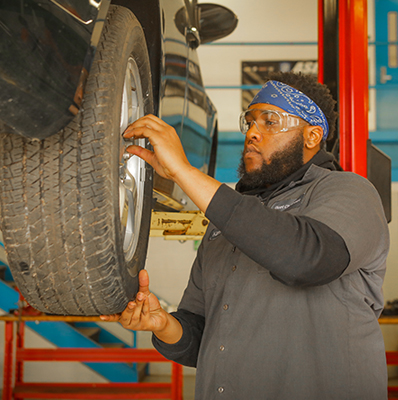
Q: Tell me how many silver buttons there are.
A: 5